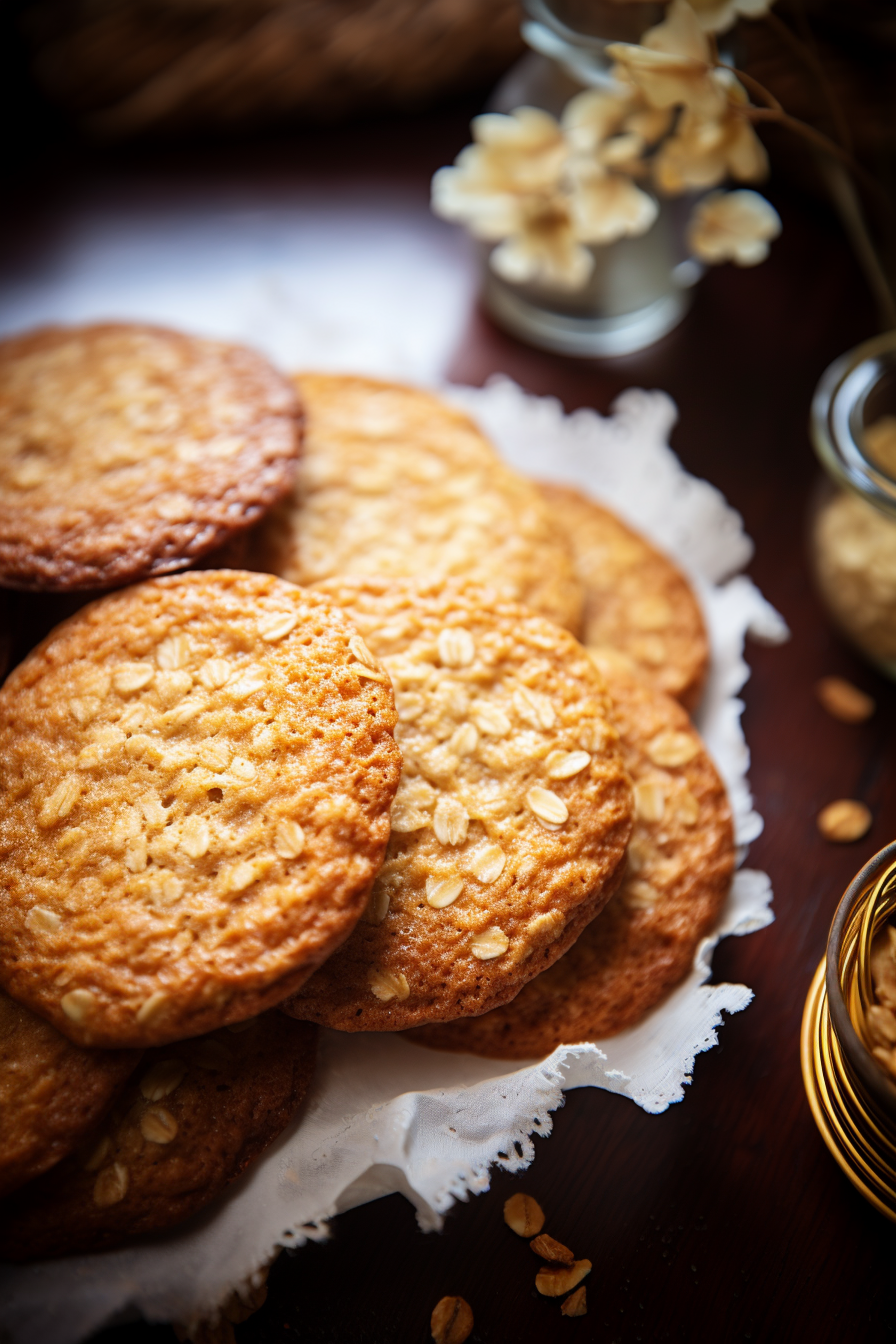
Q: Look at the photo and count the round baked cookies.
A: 8